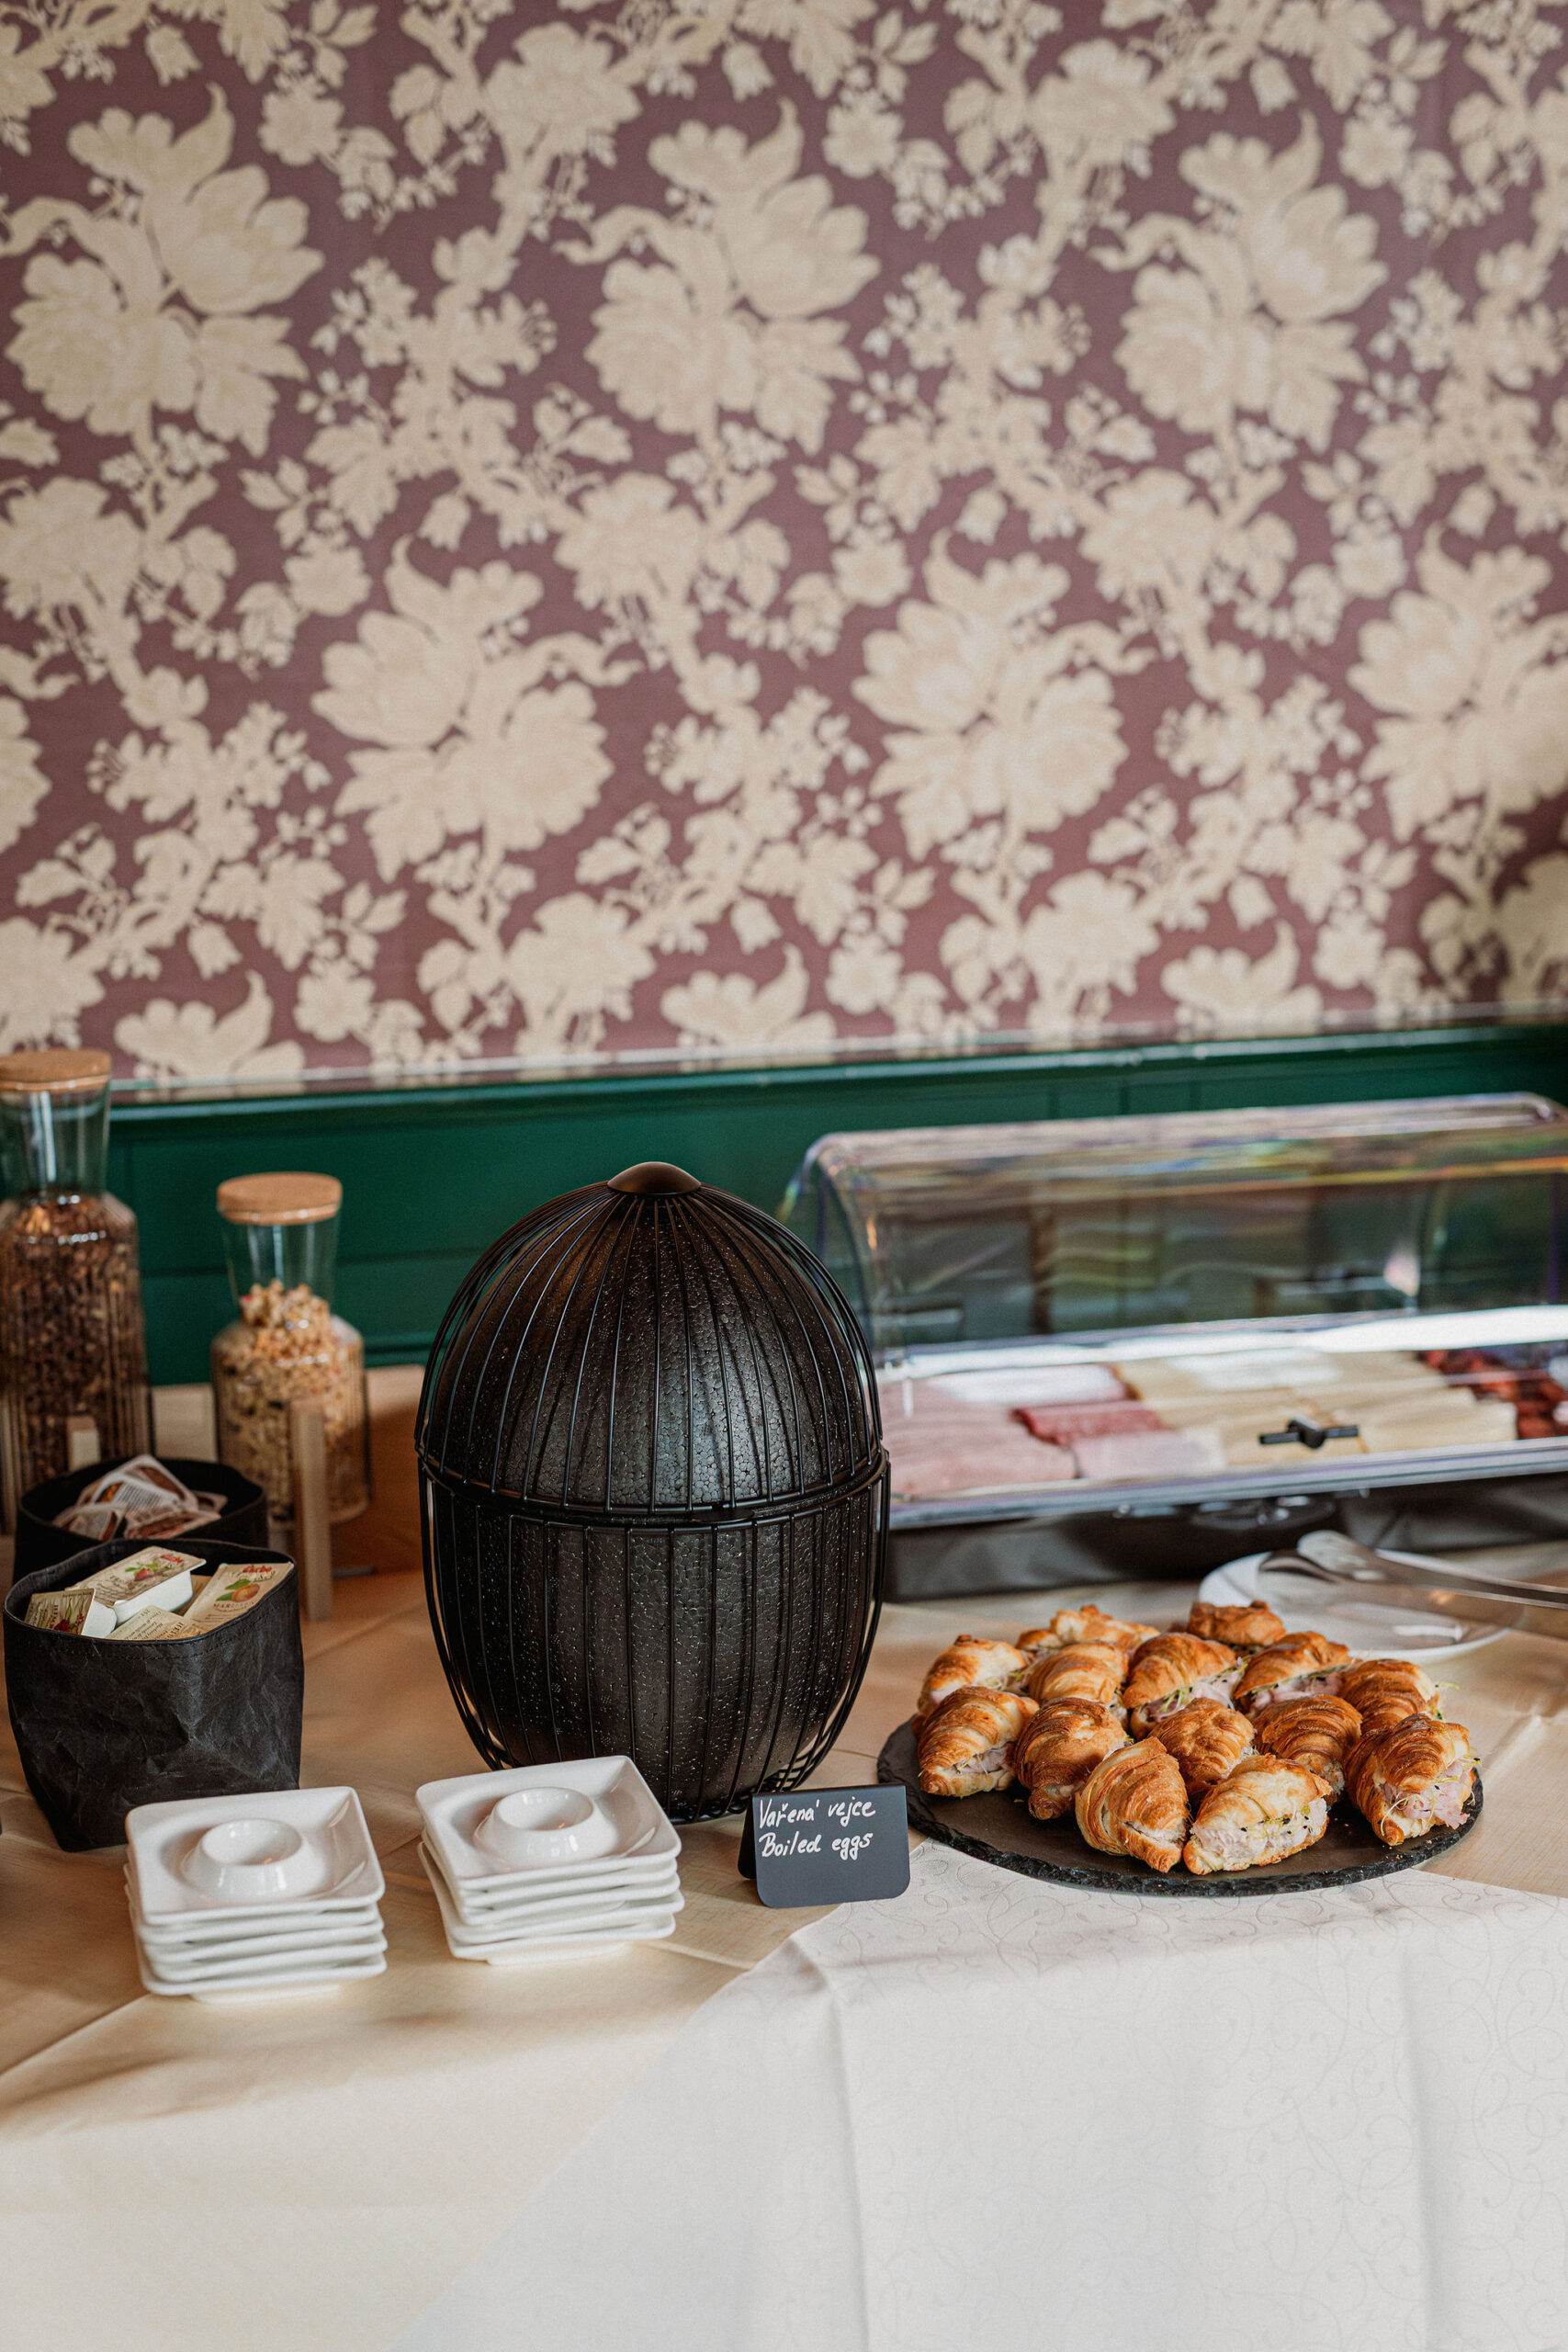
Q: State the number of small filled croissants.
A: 14